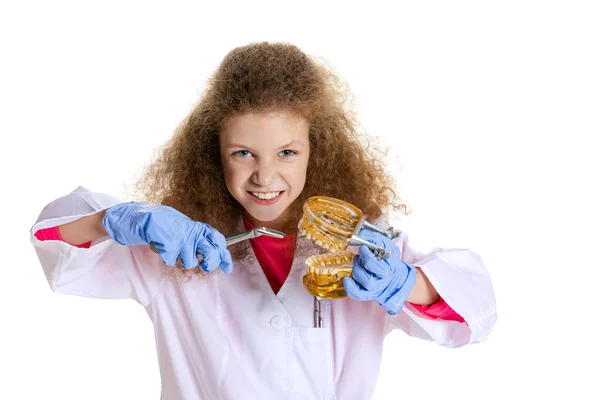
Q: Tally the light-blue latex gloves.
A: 2